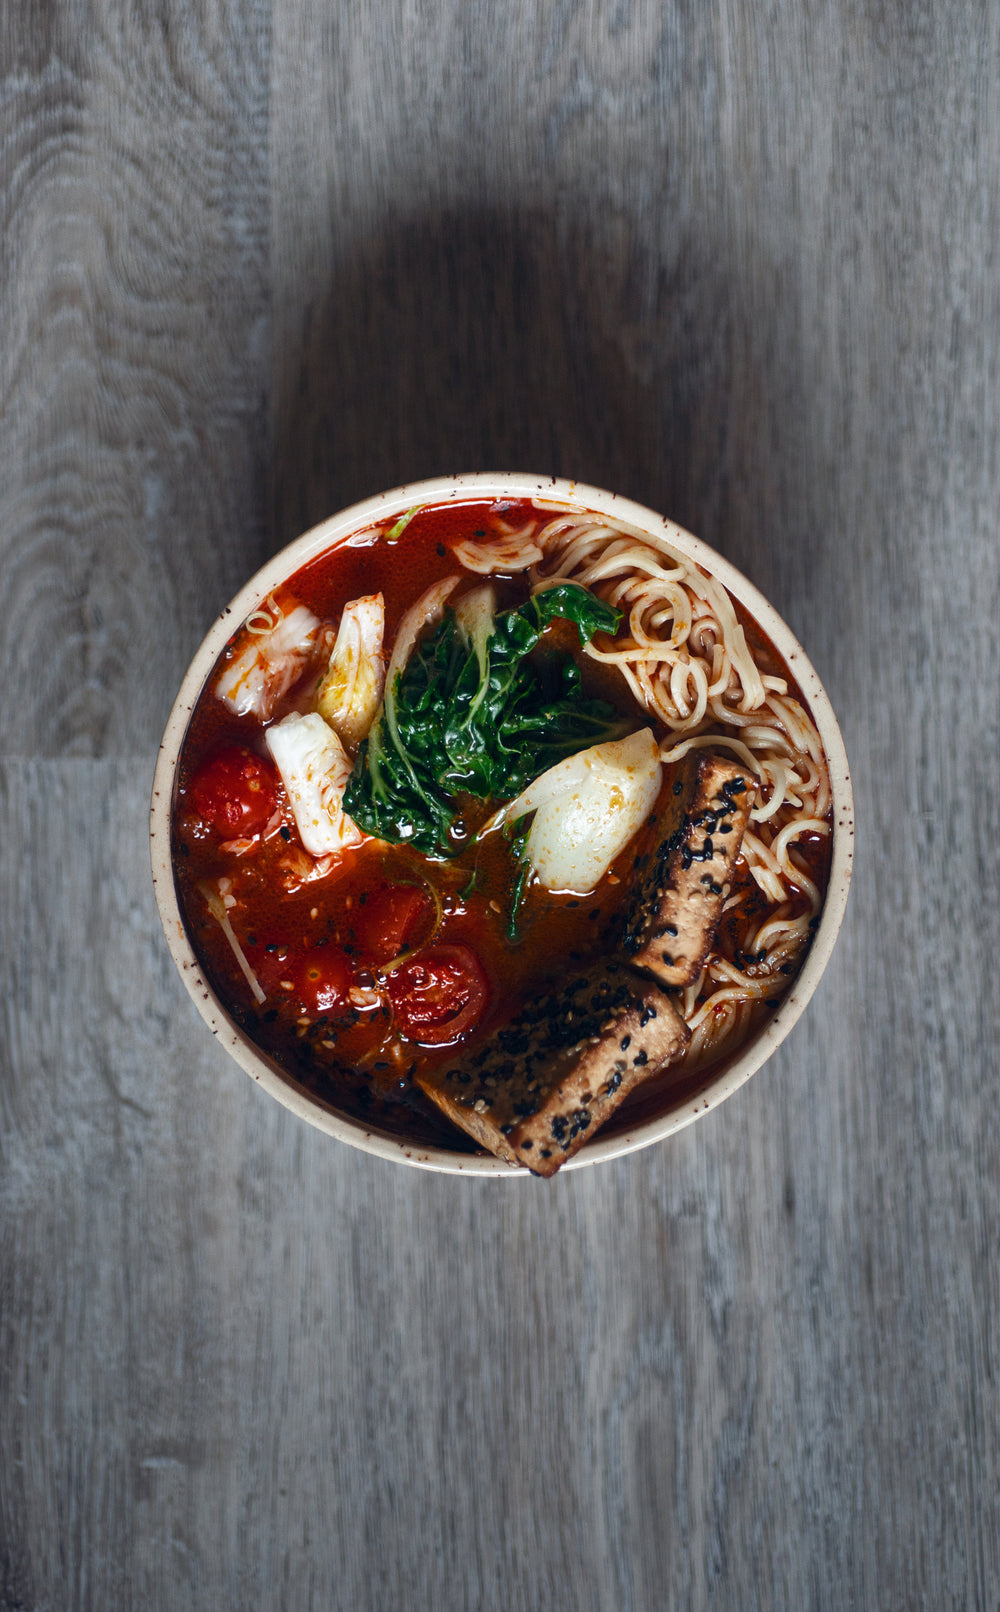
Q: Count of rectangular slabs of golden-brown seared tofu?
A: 2